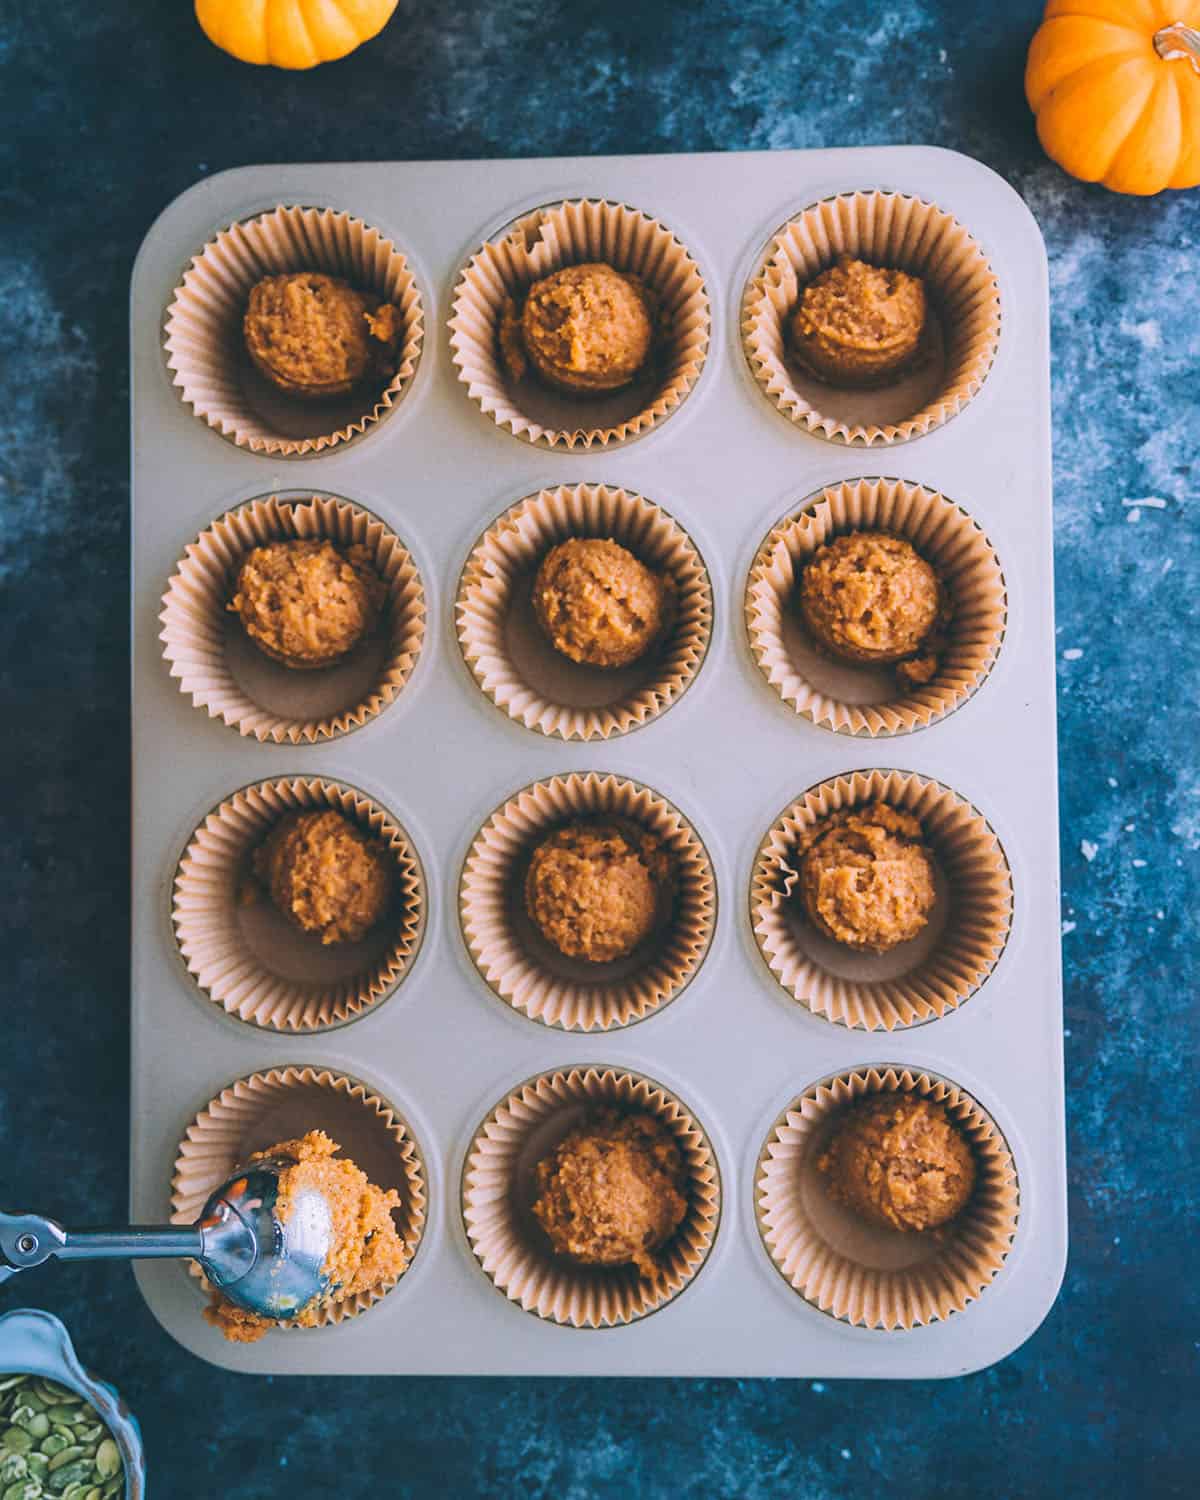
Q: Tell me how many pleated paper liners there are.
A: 12